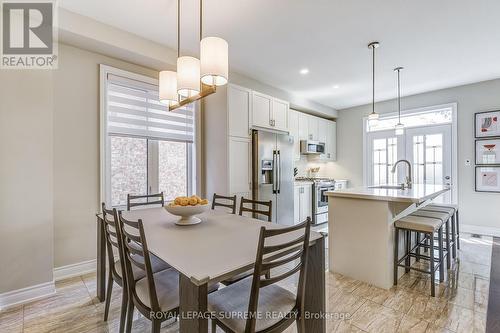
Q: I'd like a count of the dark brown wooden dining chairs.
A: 6